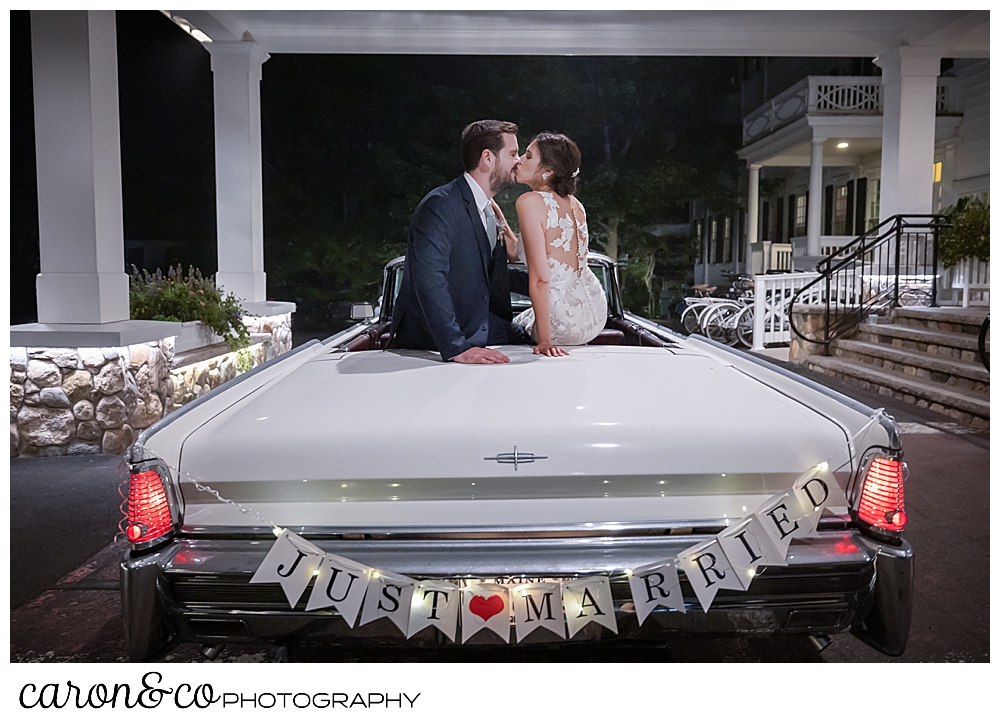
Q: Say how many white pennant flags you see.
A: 12